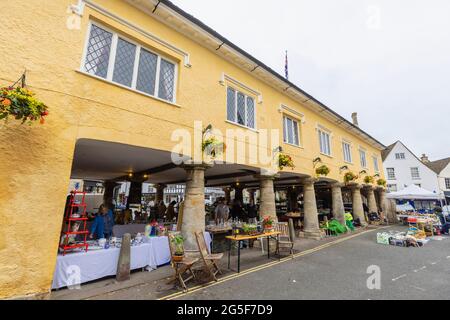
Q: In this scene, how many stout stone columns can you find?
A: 7